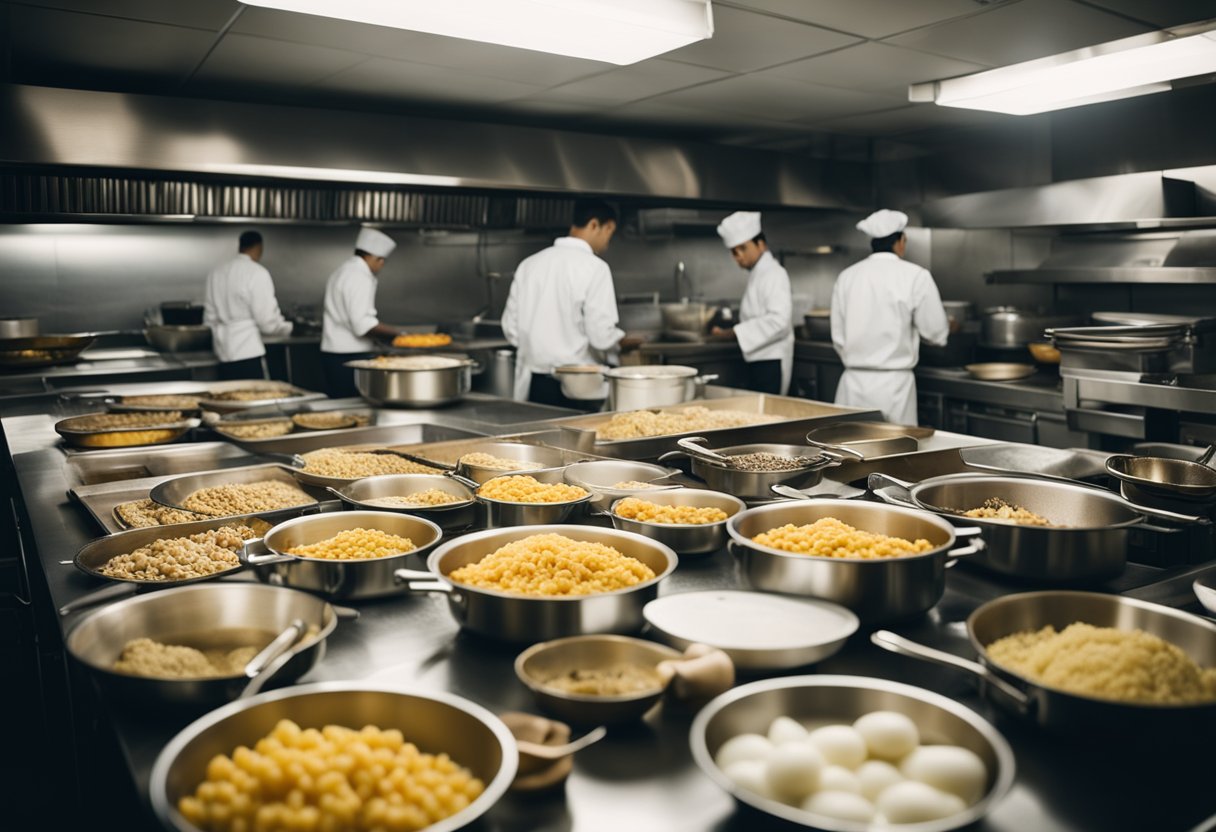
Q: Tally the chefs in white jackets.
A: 5